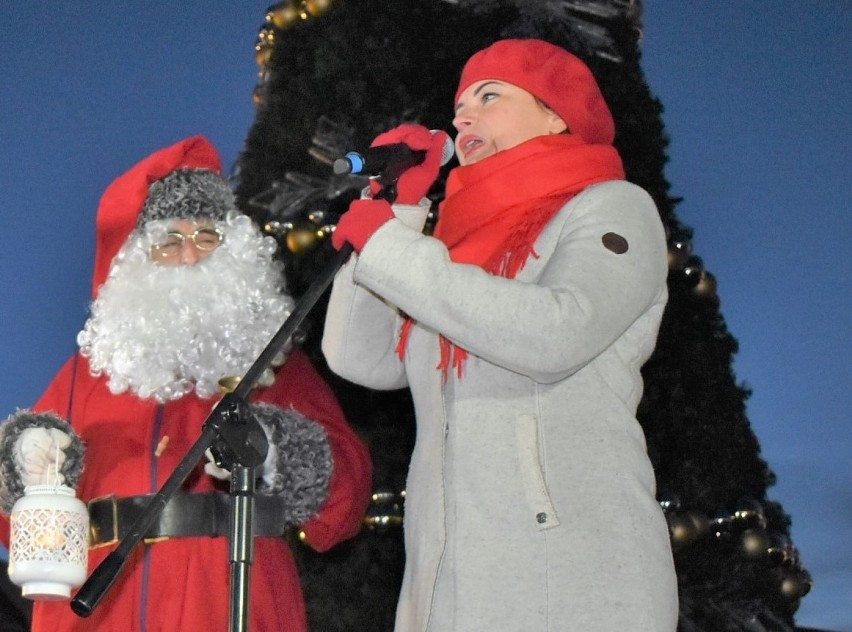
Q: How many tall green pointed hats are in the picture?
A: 0